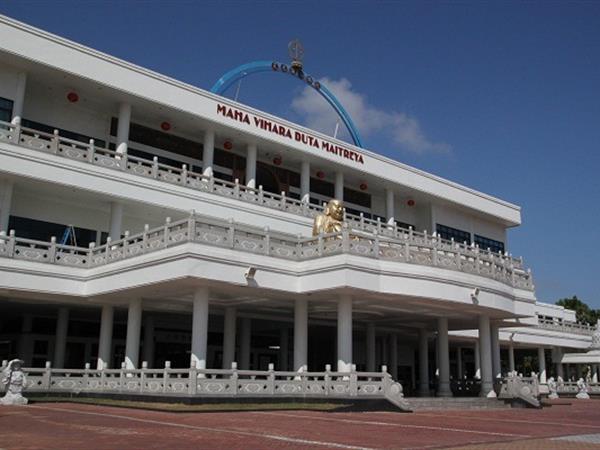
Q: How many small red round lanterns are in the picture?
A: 7